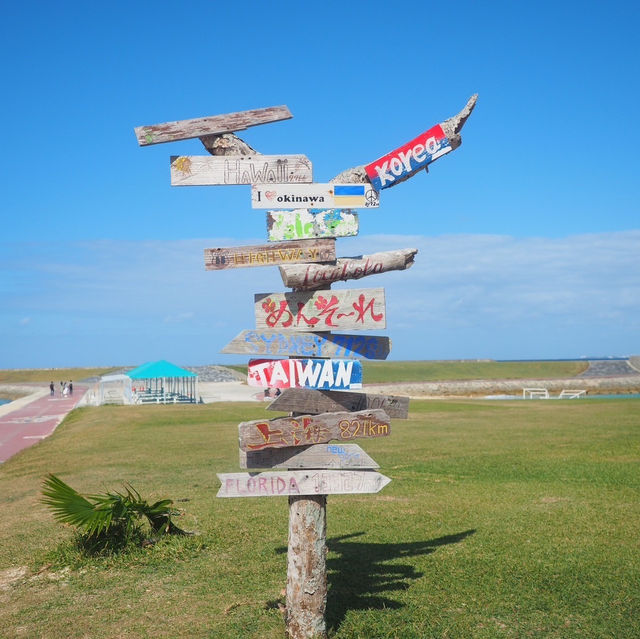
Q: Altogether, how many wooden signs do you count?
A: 14